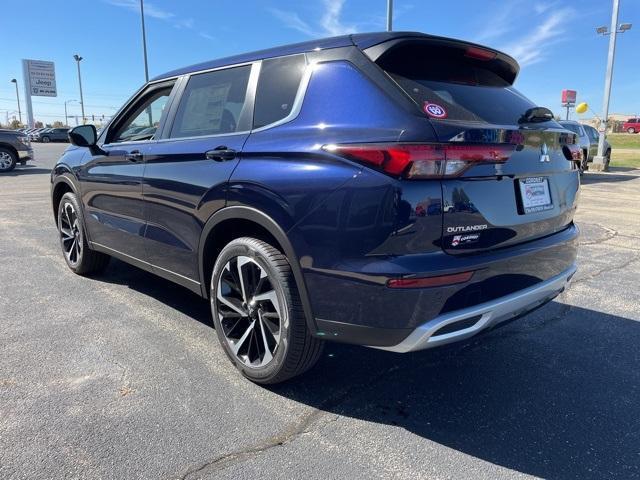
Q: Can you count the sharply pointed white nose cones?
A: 0